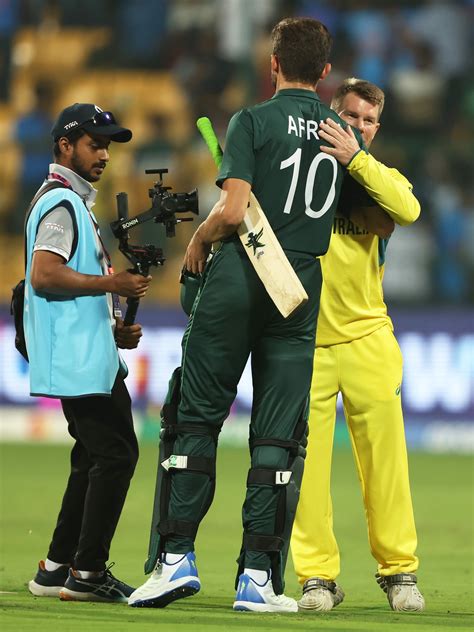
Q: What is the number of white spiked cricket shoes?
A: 2